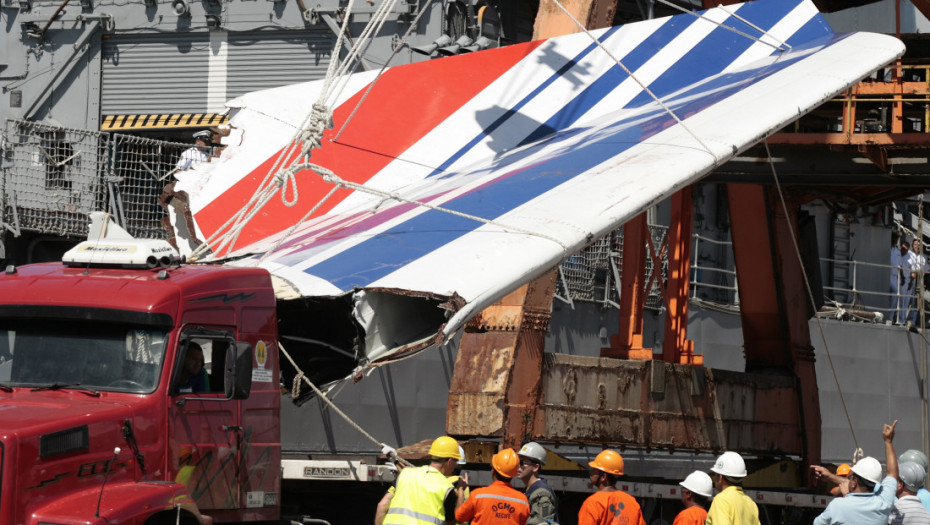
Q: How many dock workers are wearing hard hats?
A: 11